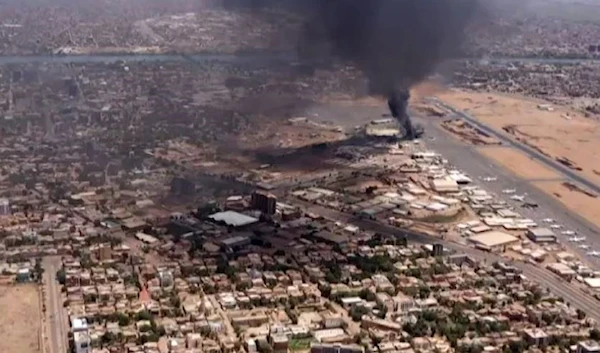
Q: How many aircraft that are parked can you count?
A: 10